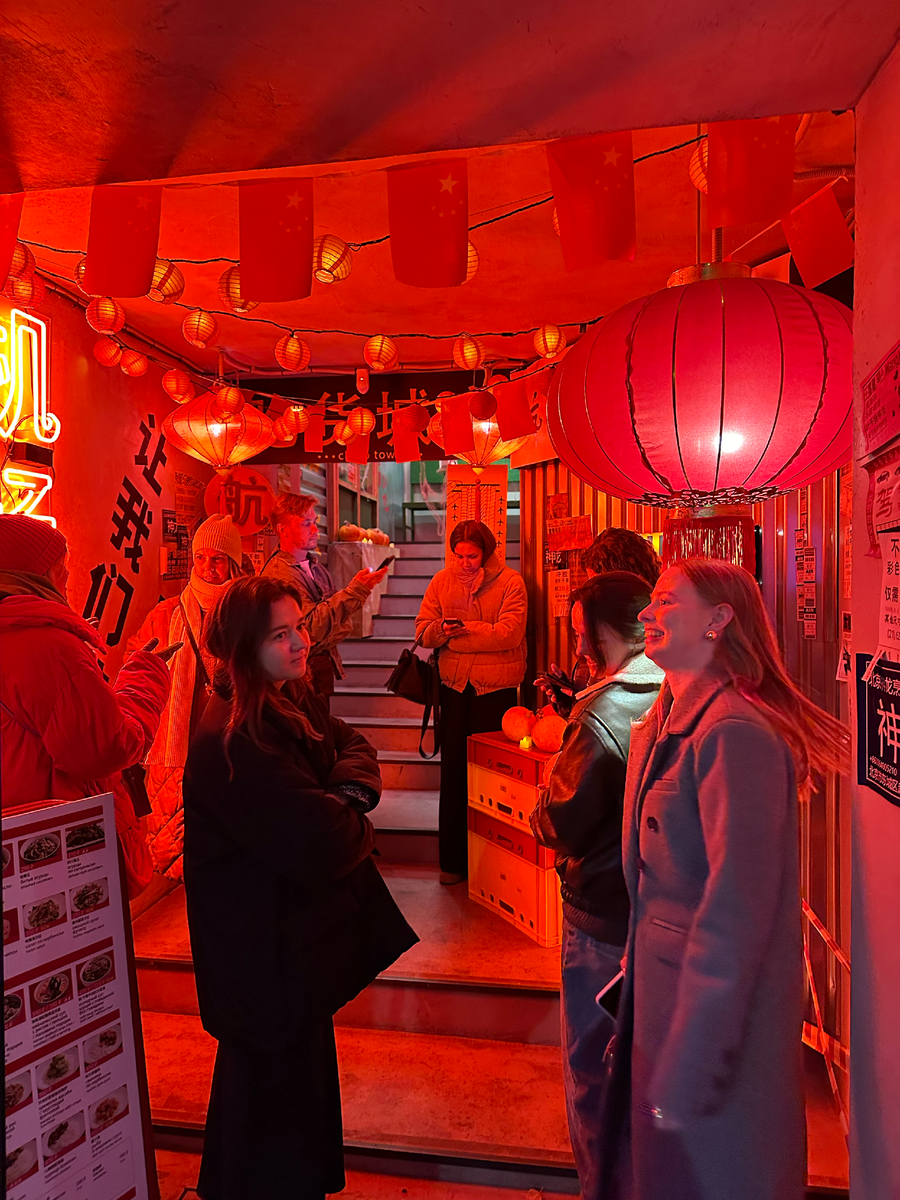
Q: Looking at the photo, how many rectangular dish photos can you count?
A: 15